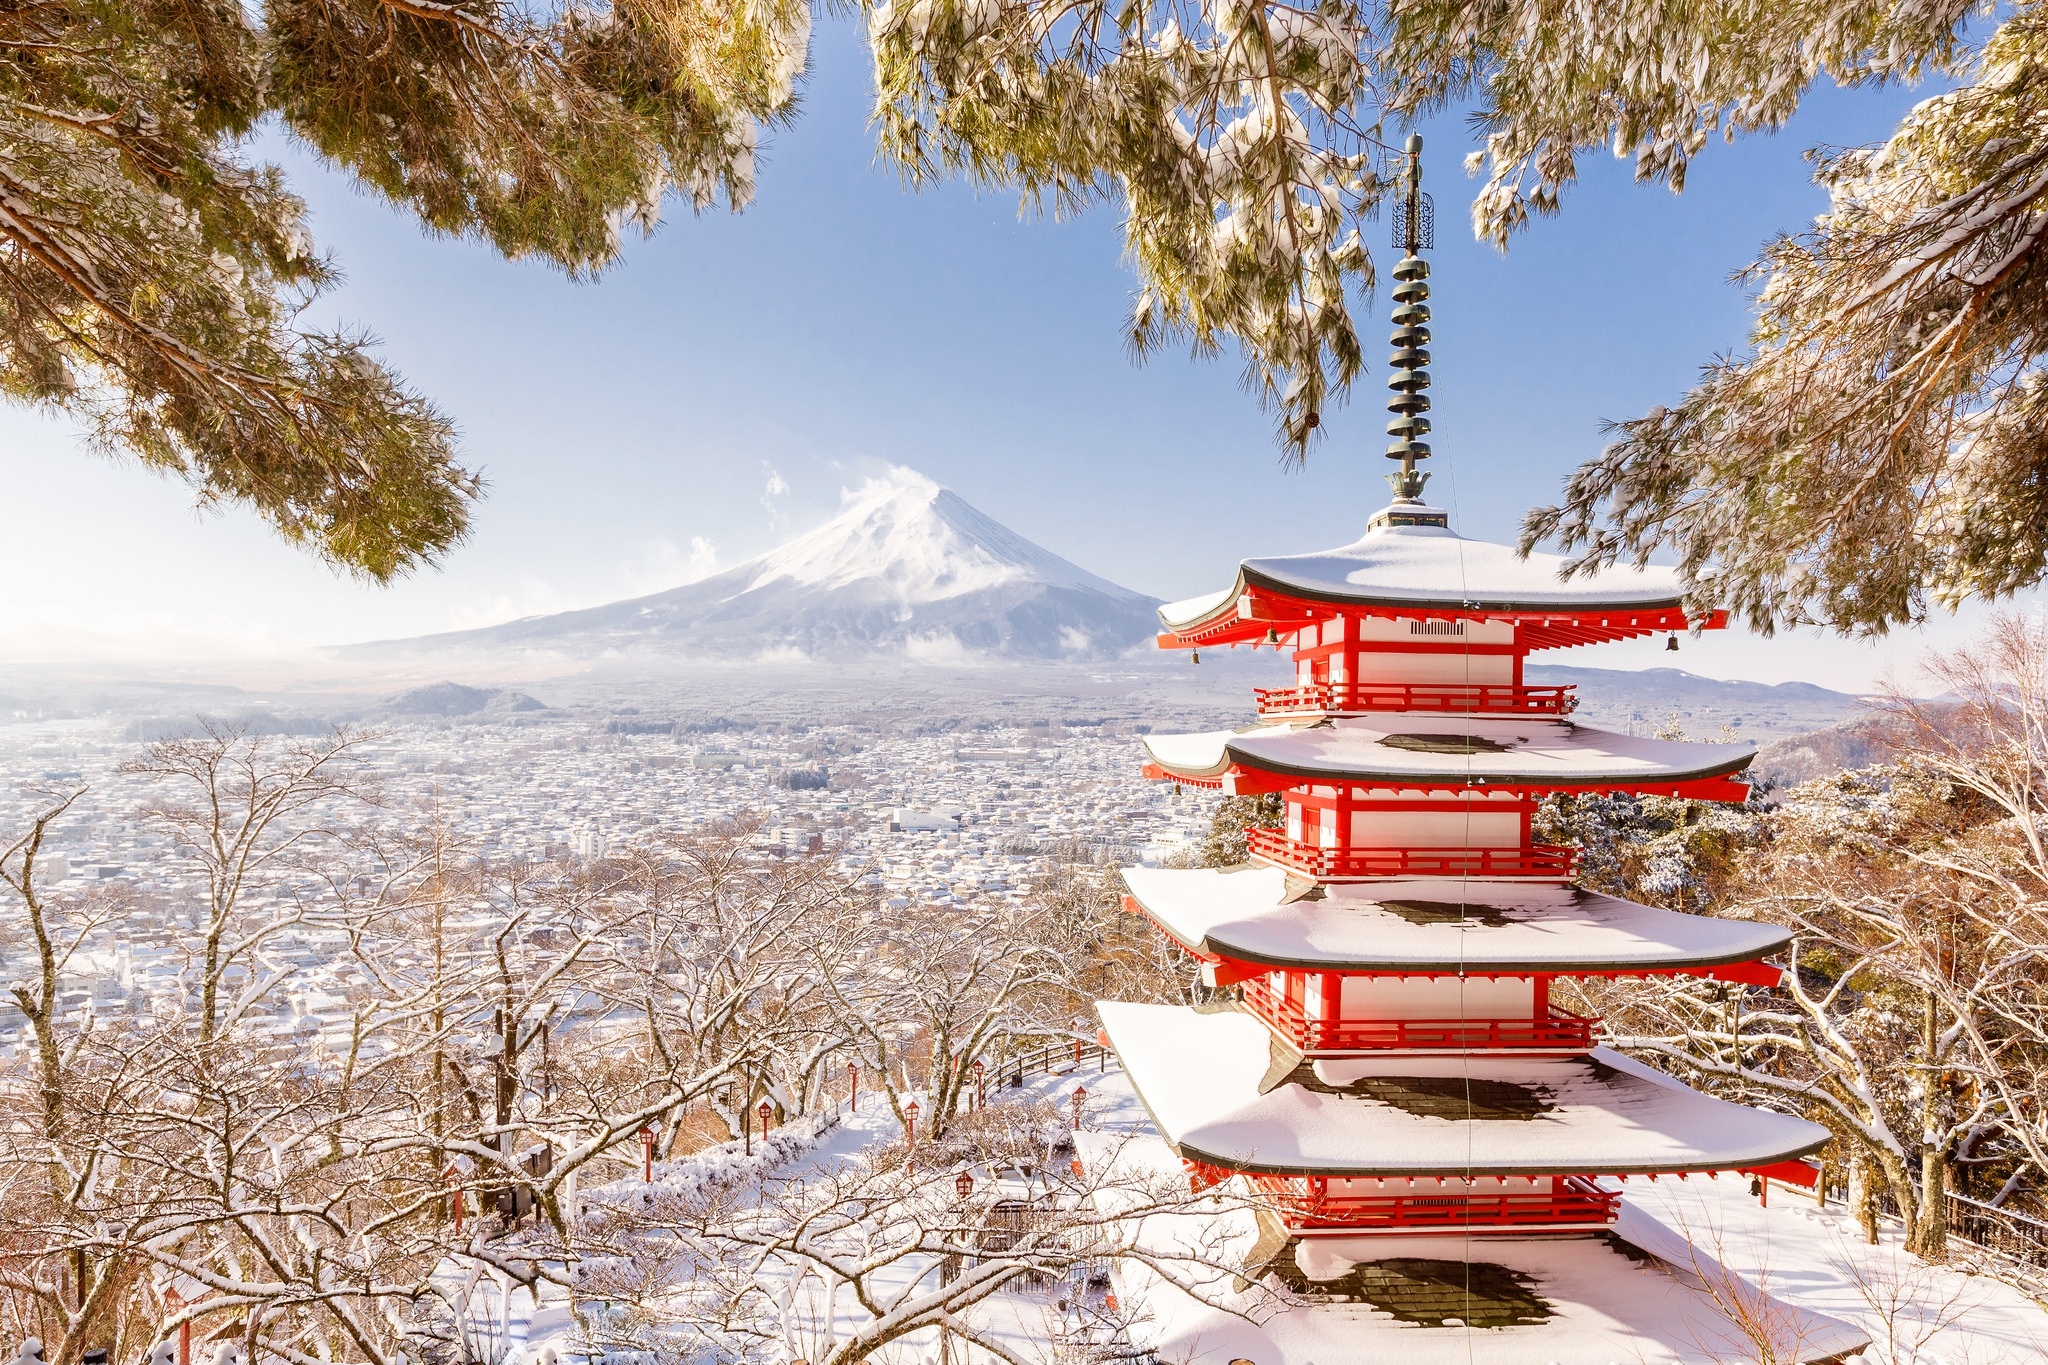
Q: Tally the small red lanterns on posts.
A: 11